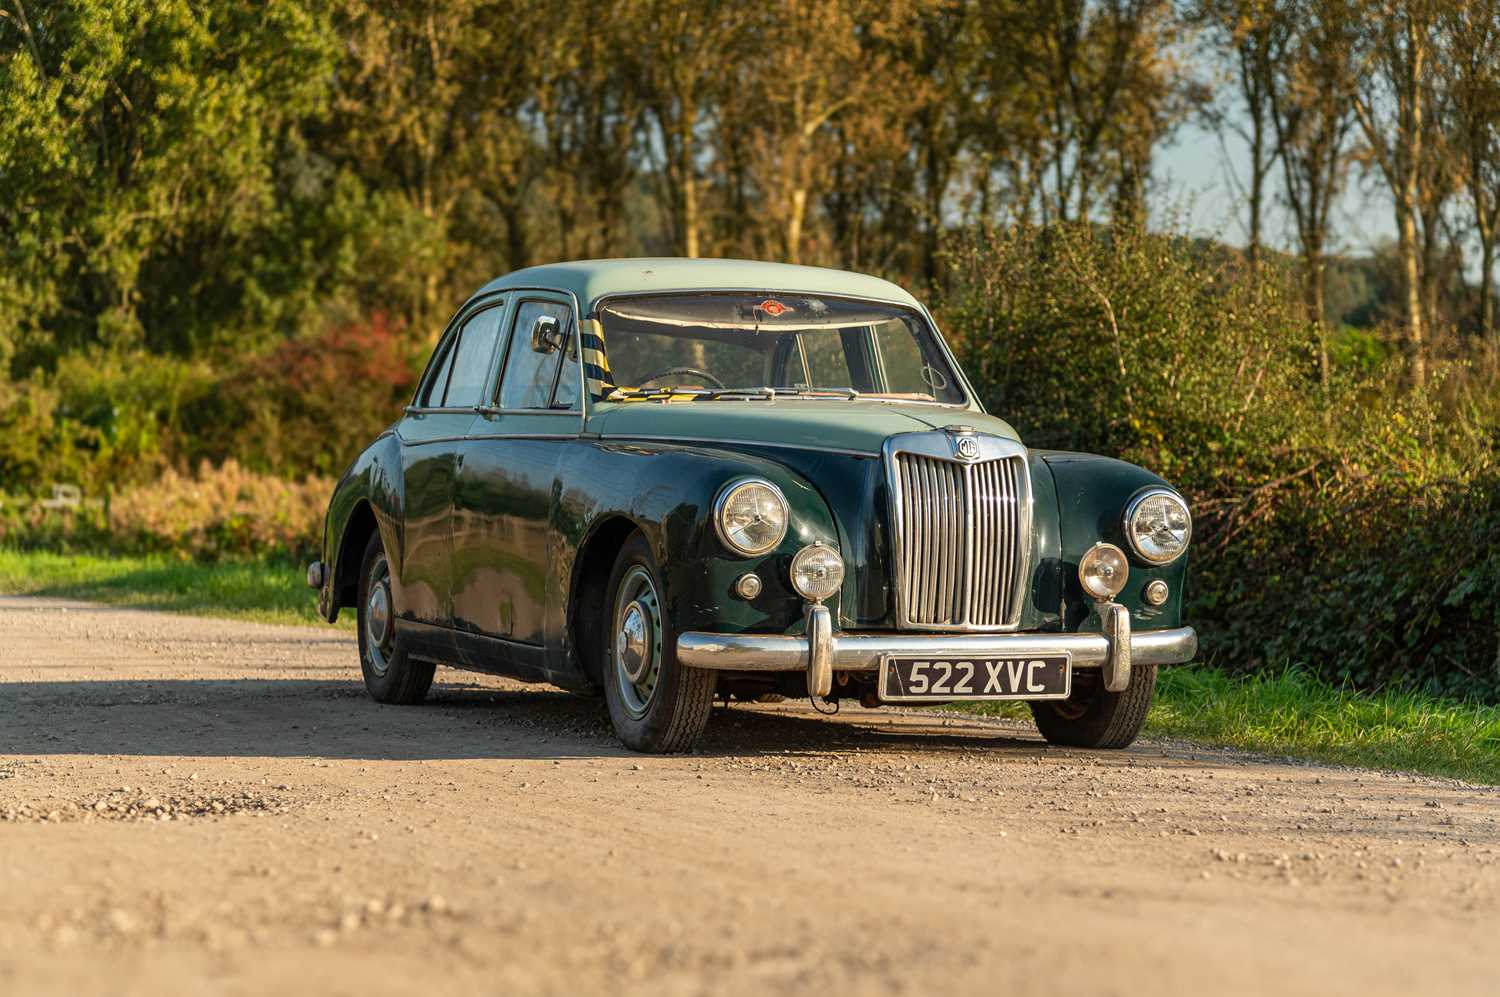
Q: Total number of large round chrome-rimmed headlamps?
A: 2